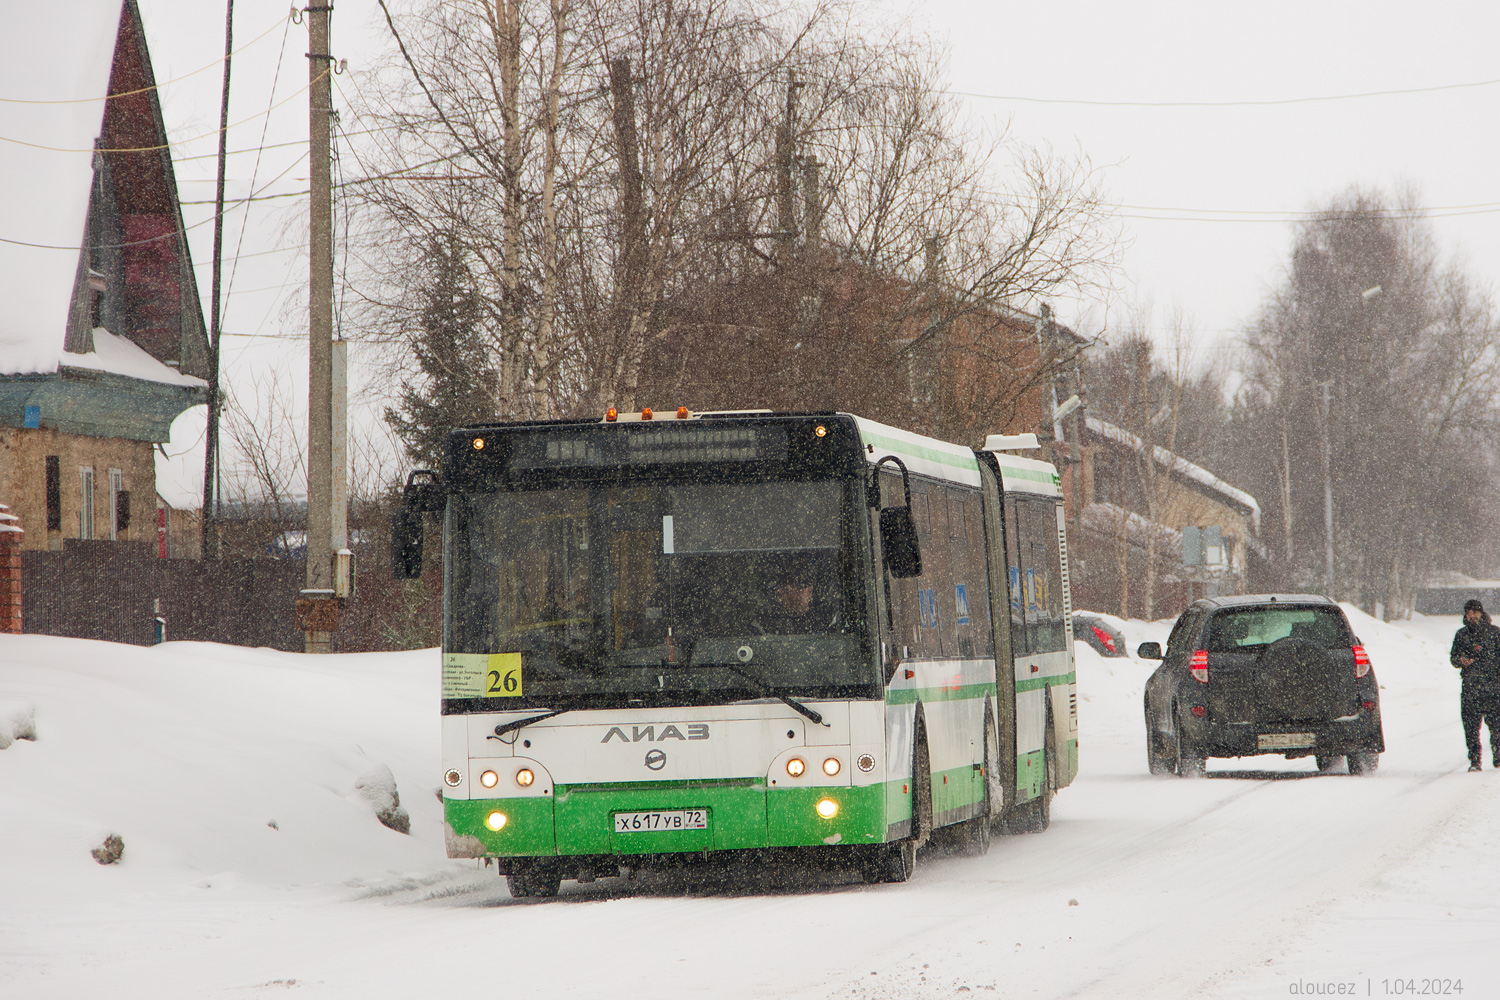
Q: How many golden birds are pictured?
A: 0